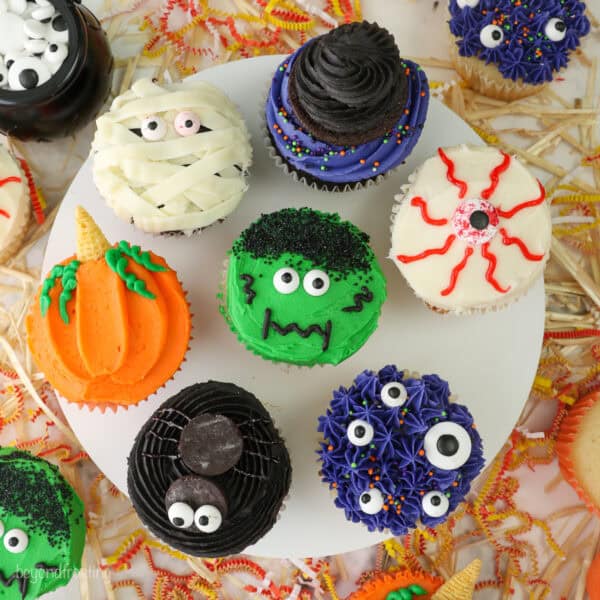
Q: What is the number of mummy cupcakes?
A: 1